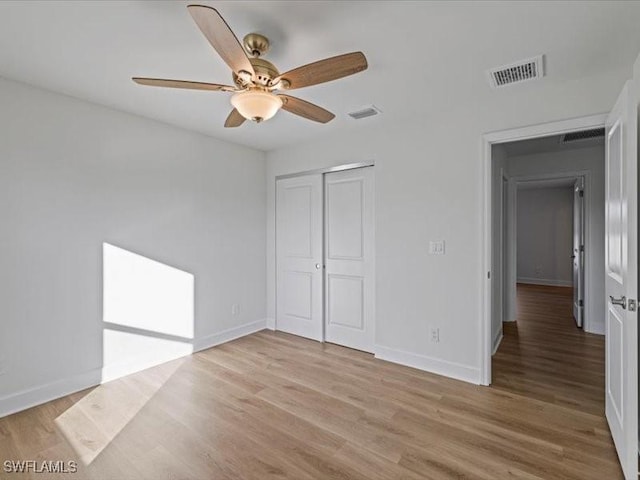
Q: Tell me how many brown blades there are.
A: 5